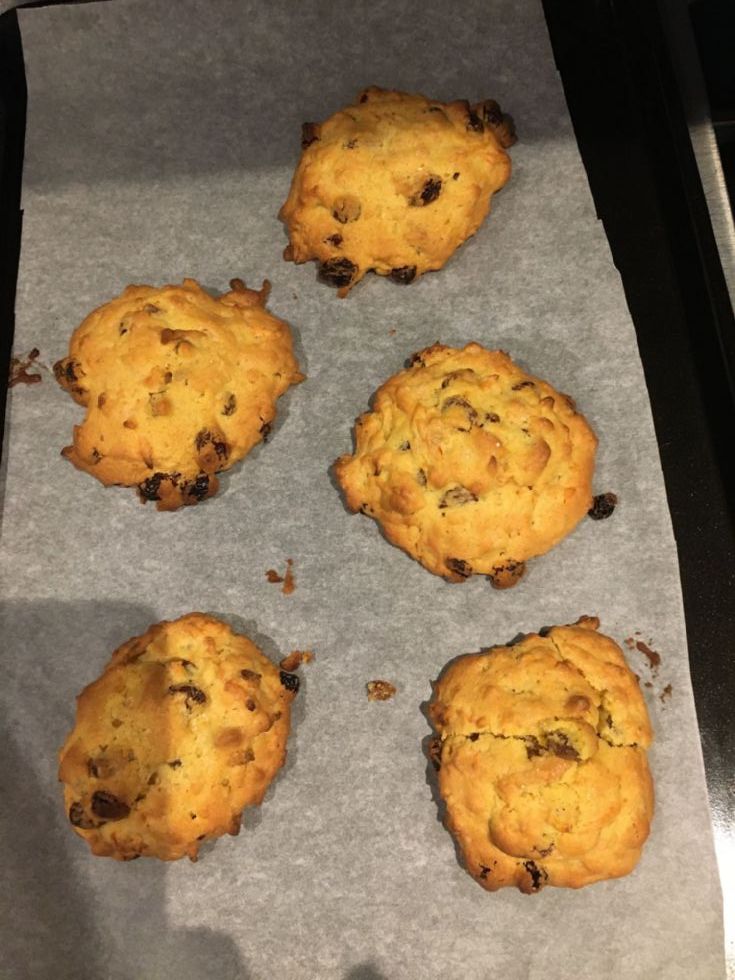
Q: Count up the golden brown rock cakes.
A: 5